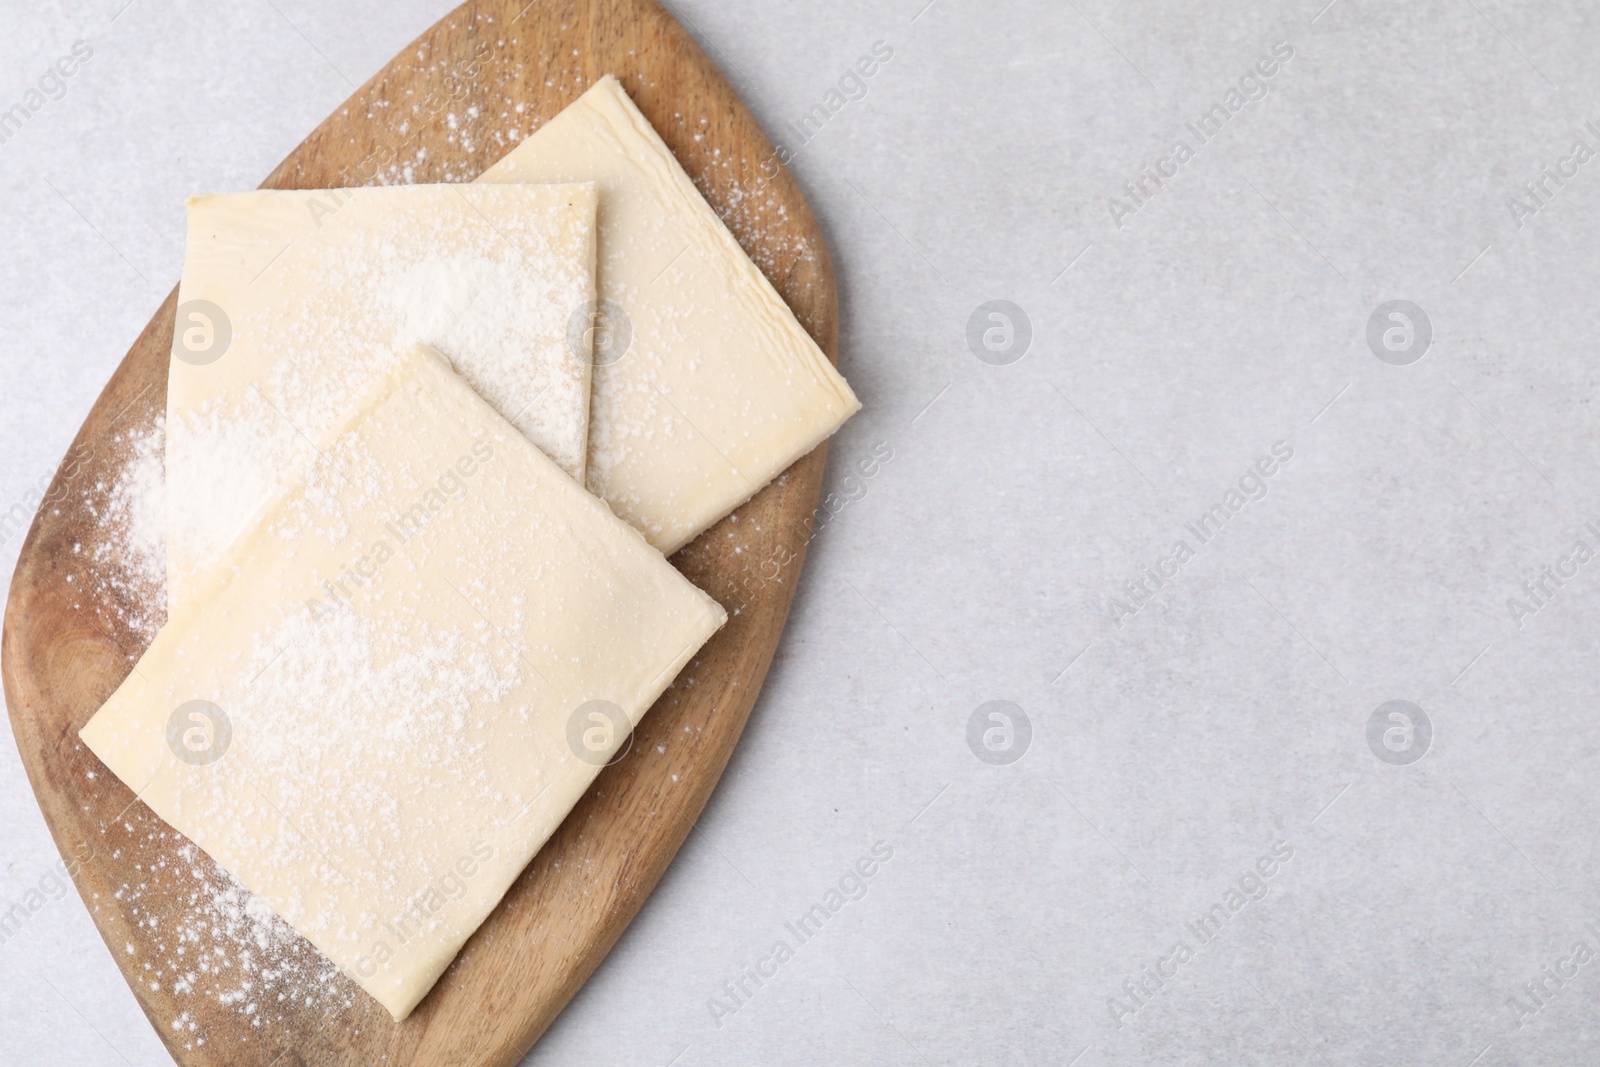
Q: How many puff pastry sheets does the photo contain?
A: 3